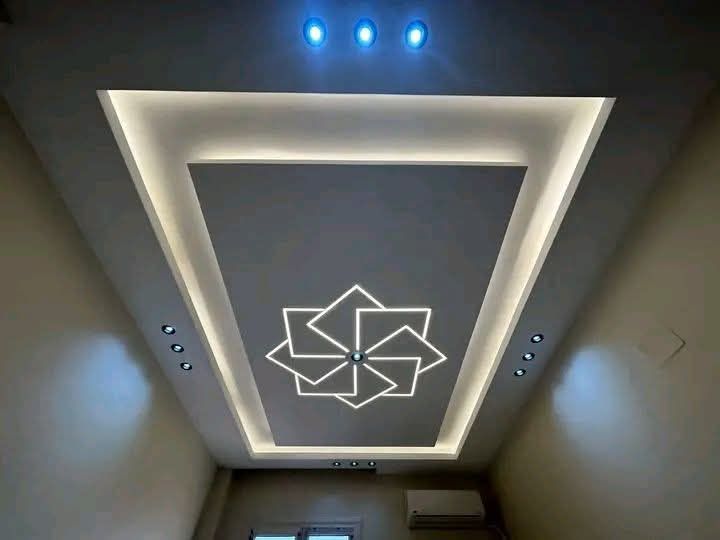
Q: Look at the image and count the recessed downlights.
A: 13